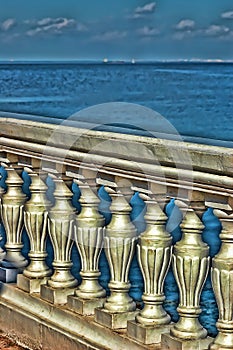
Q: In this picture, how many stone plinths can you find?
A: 7